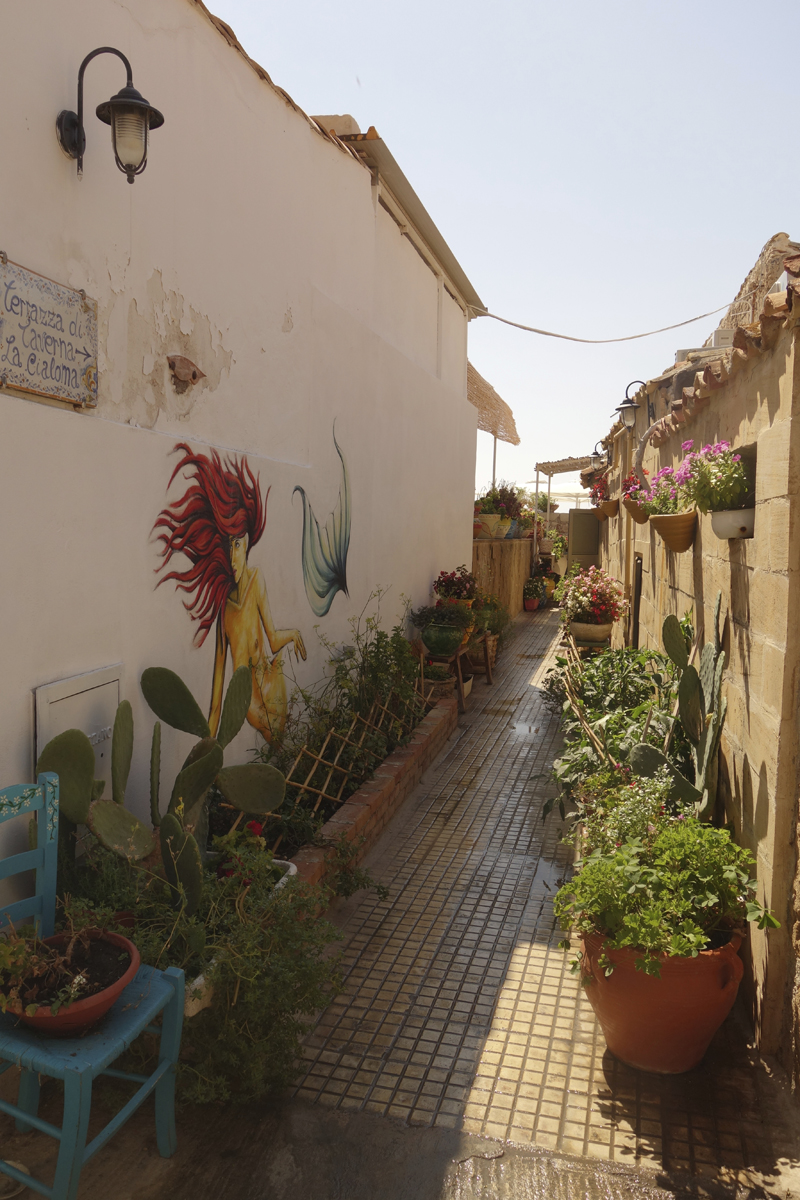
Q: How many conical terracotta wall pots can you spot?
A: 4